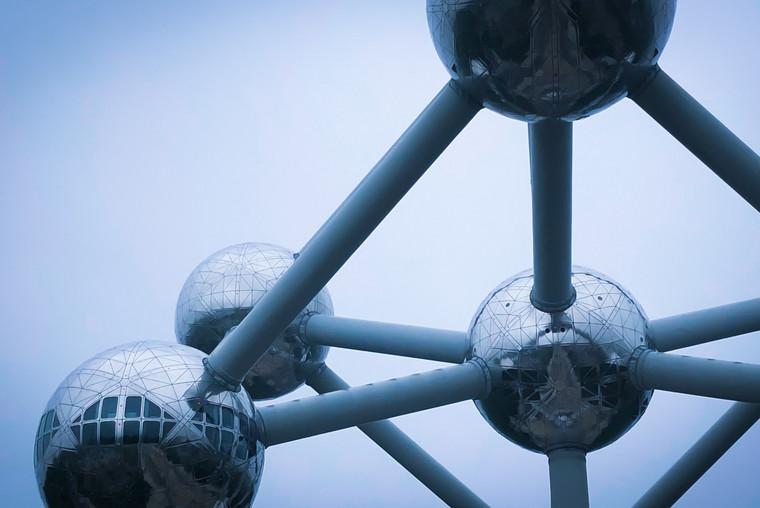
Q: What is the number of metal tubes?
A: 10